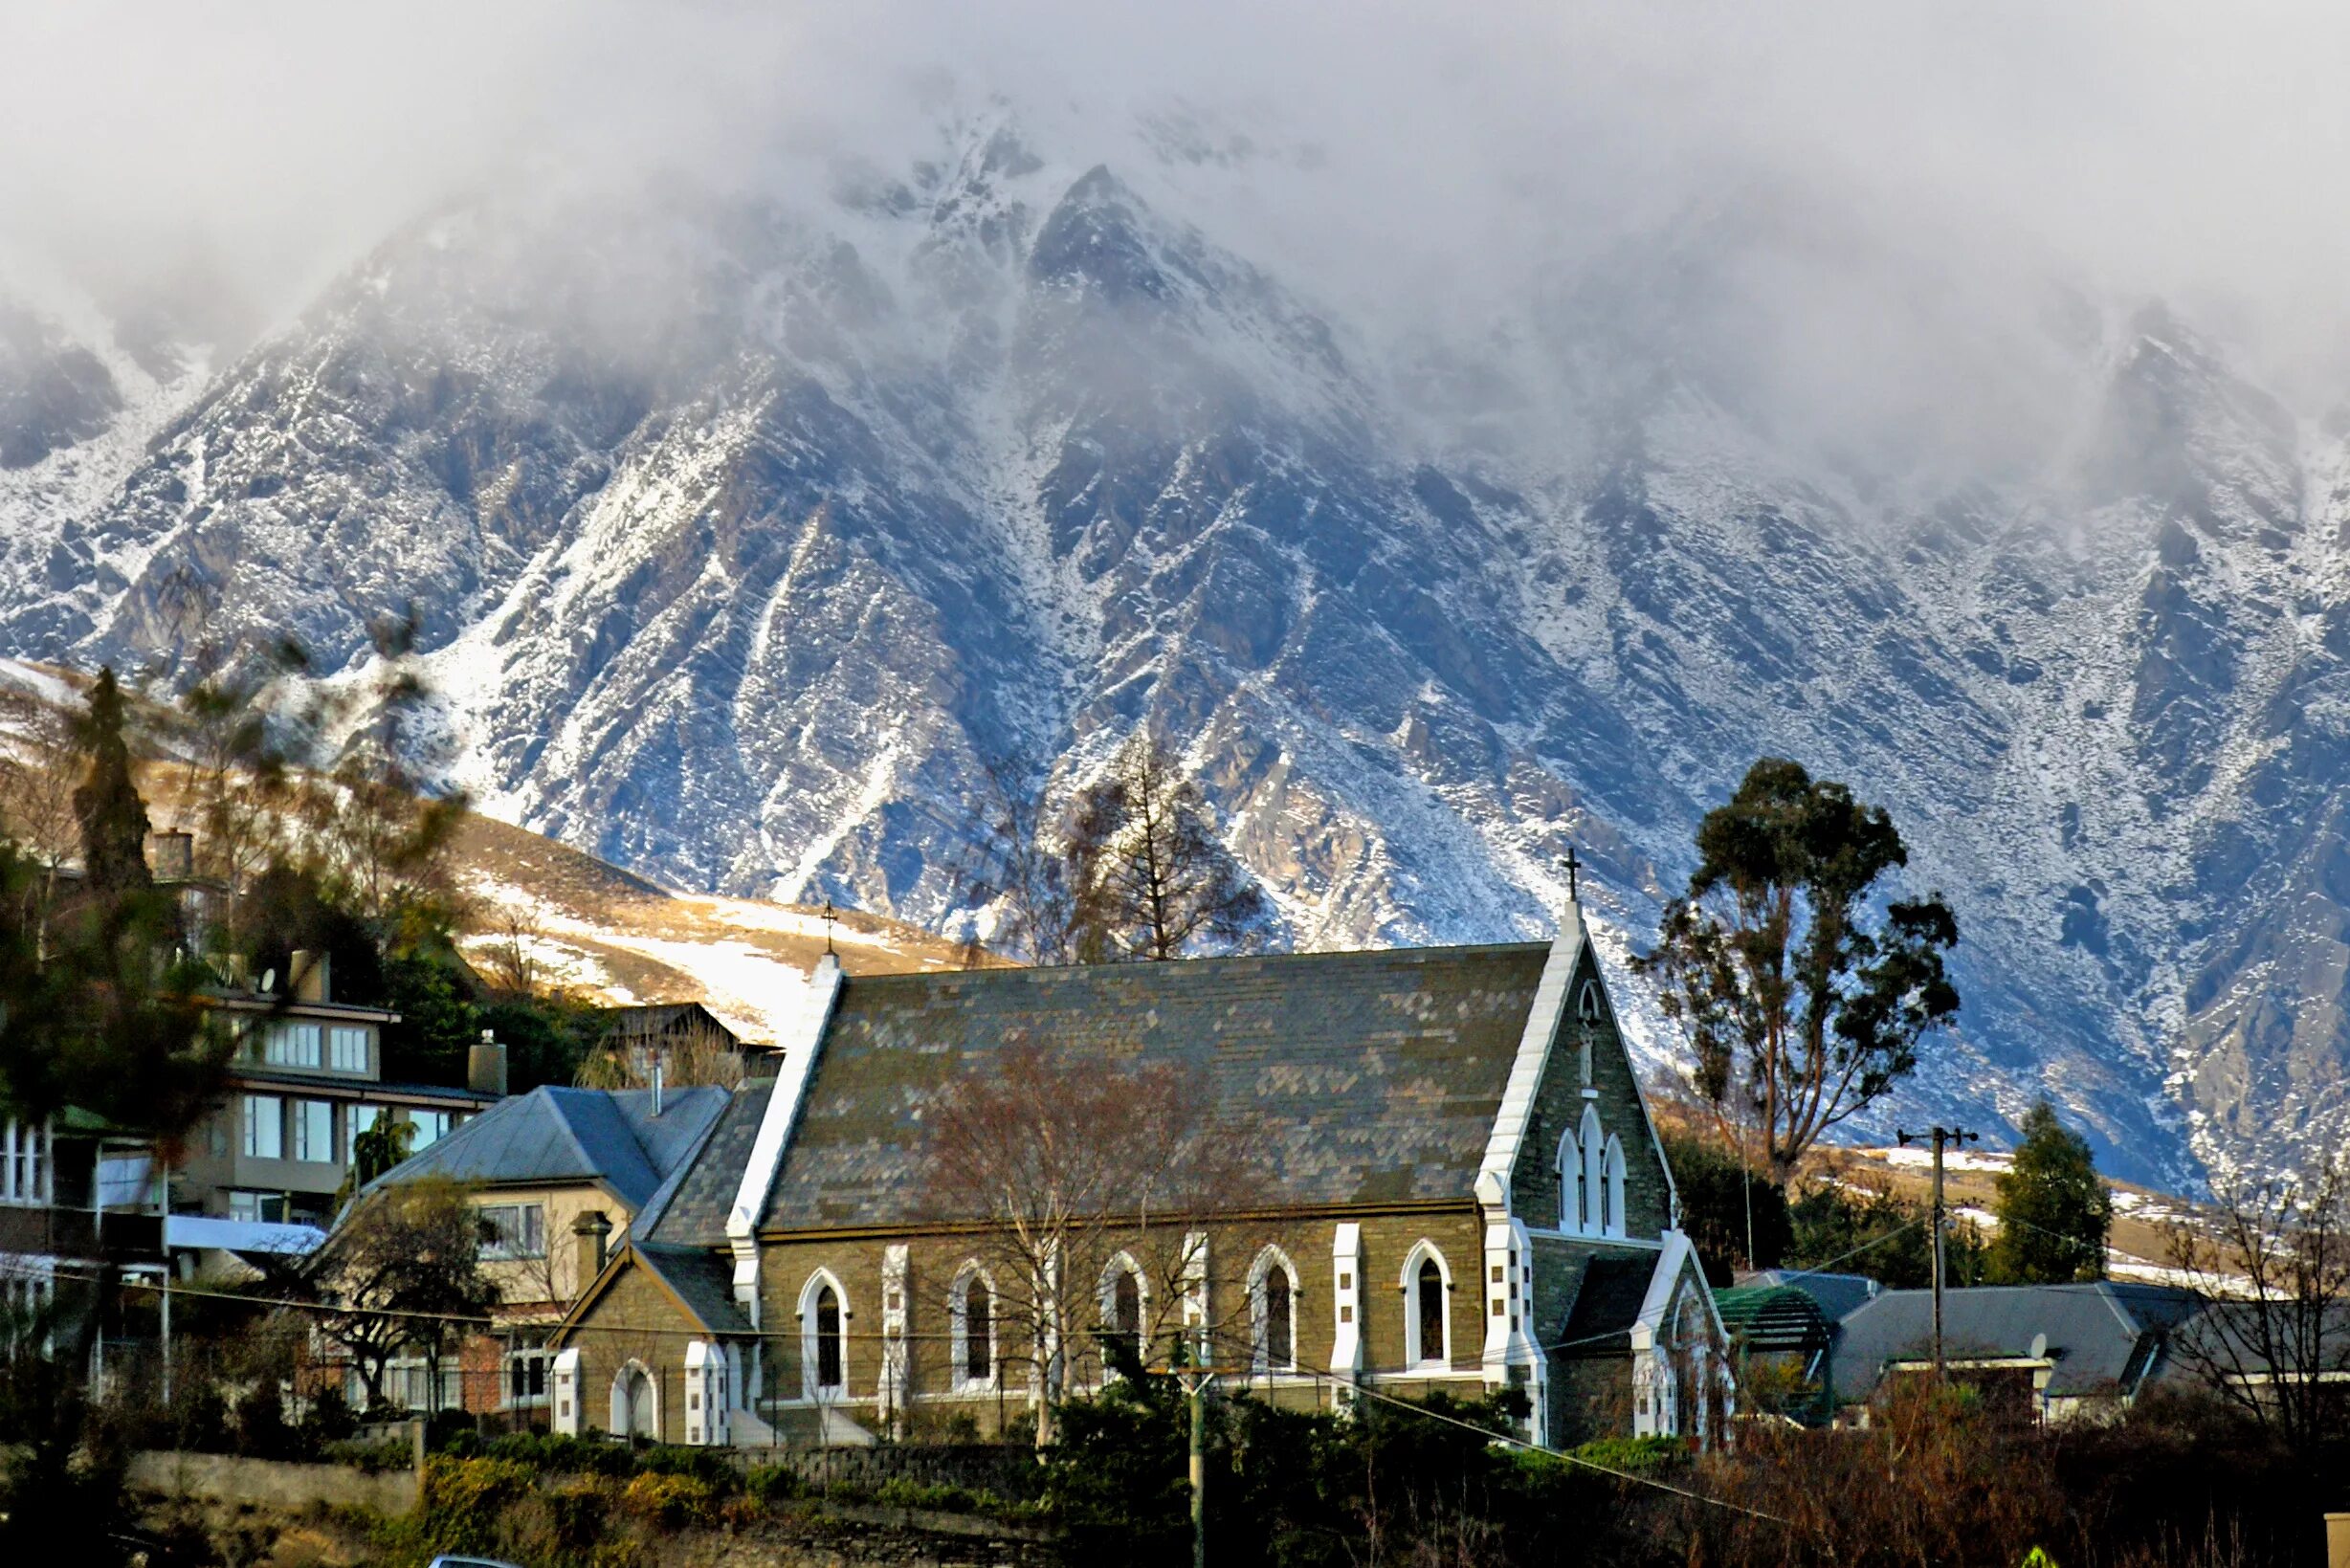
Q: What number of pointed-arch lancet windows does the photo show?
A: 8